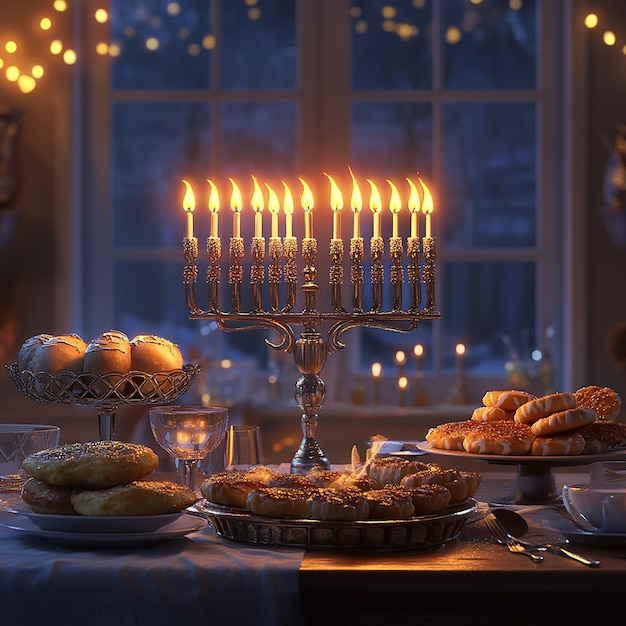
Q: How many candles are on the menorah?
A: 13